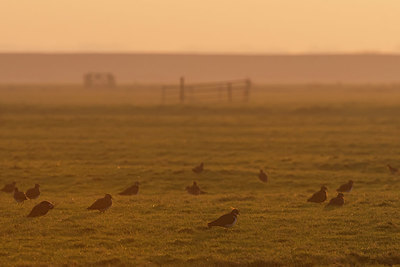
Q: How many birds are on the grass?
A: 14